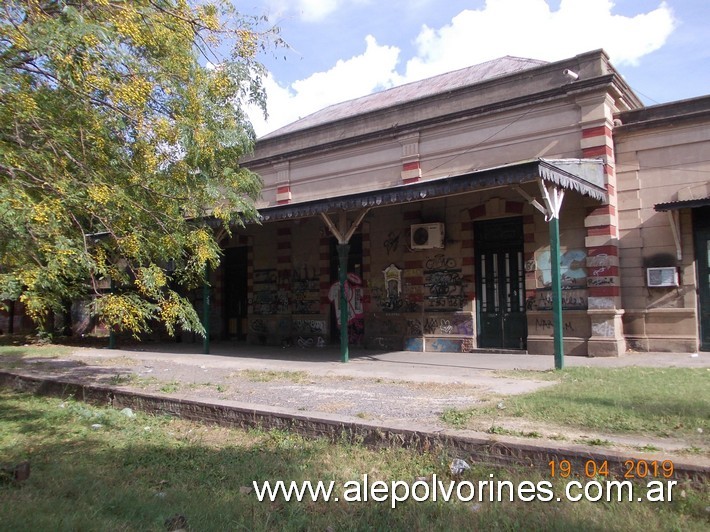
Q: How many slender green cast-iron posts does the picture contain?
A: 4